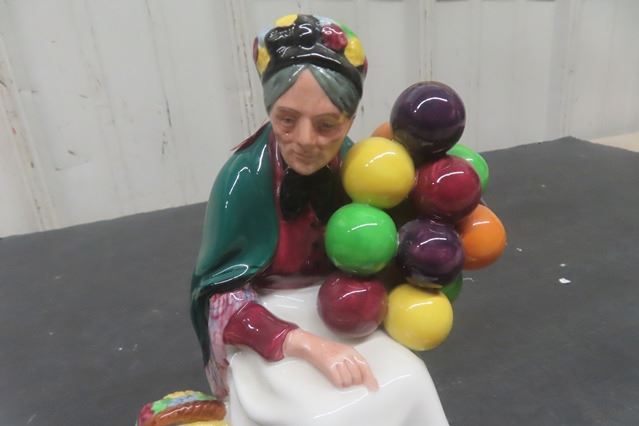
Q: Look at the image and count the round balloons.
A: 11